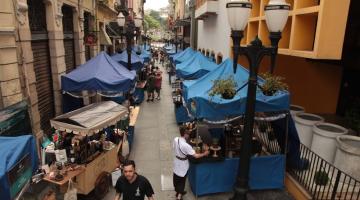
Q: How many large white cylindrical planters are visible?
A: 4